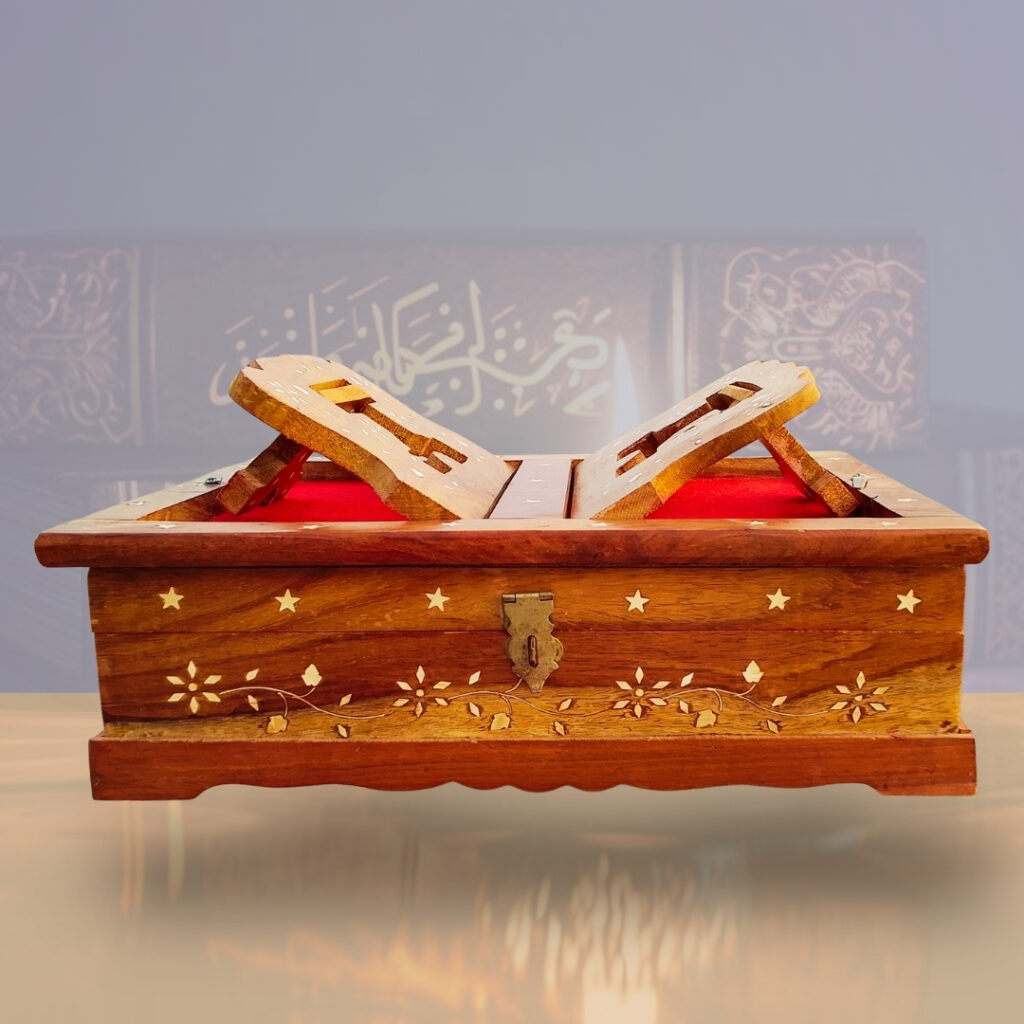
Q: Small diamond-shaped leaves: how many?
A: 12